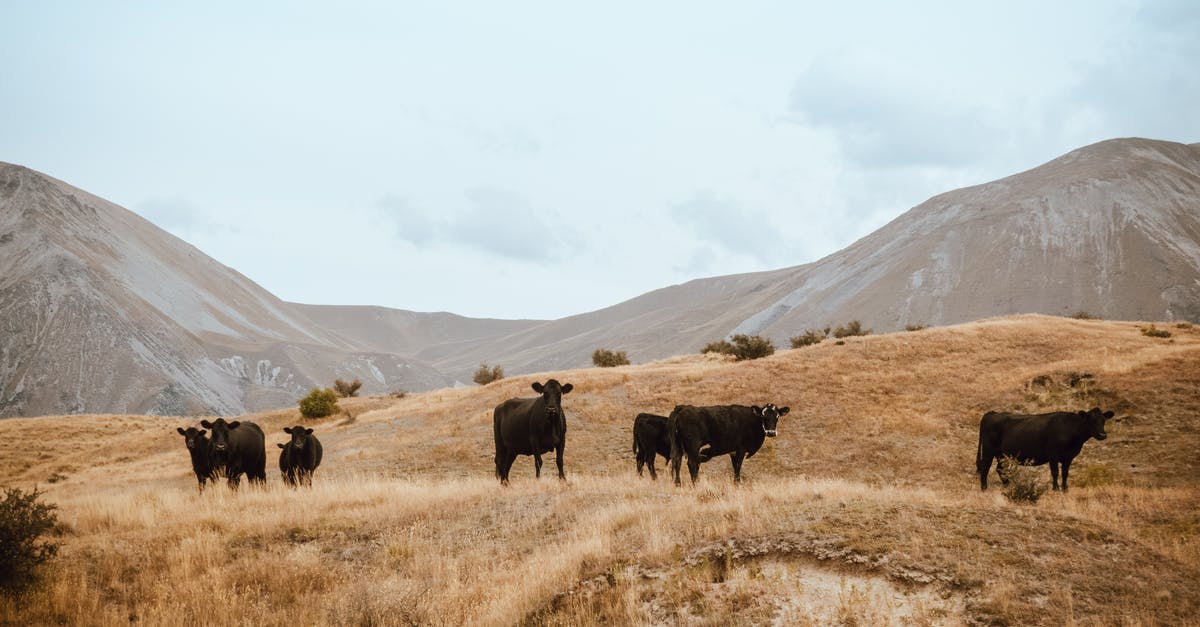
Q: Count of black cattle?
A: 7